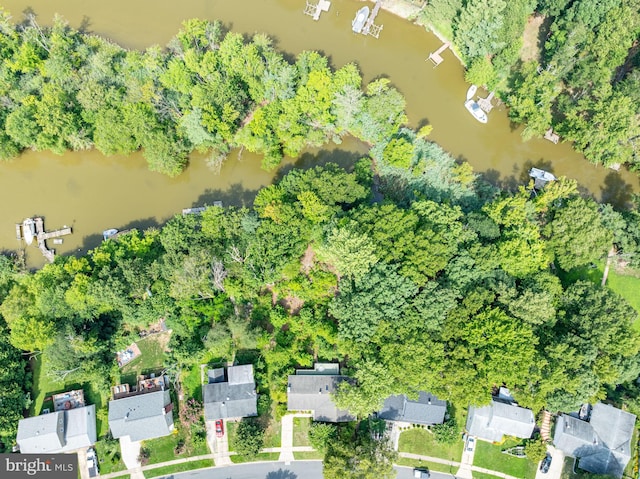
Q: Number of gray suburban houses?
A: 7